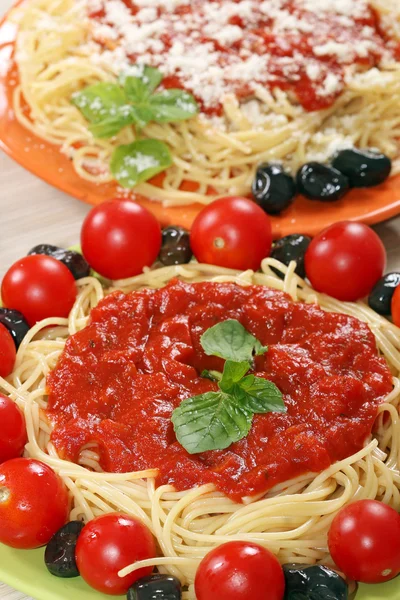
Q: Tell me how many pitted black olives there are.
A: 11